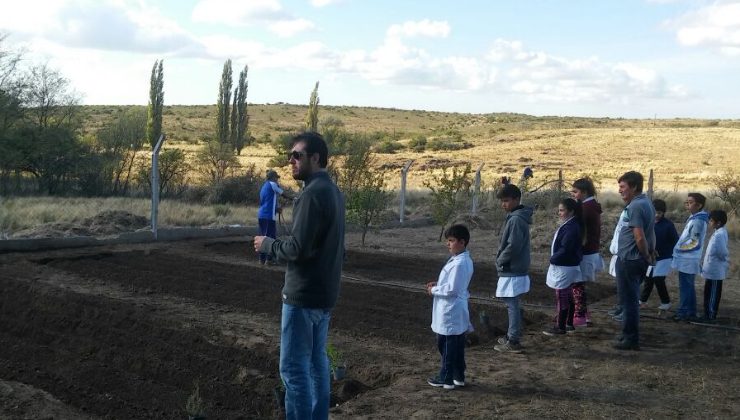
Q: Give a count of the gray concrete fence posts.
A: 3